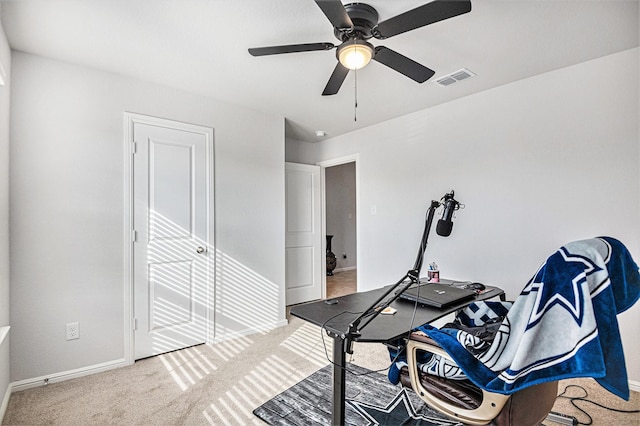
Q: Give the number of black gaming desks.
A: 1